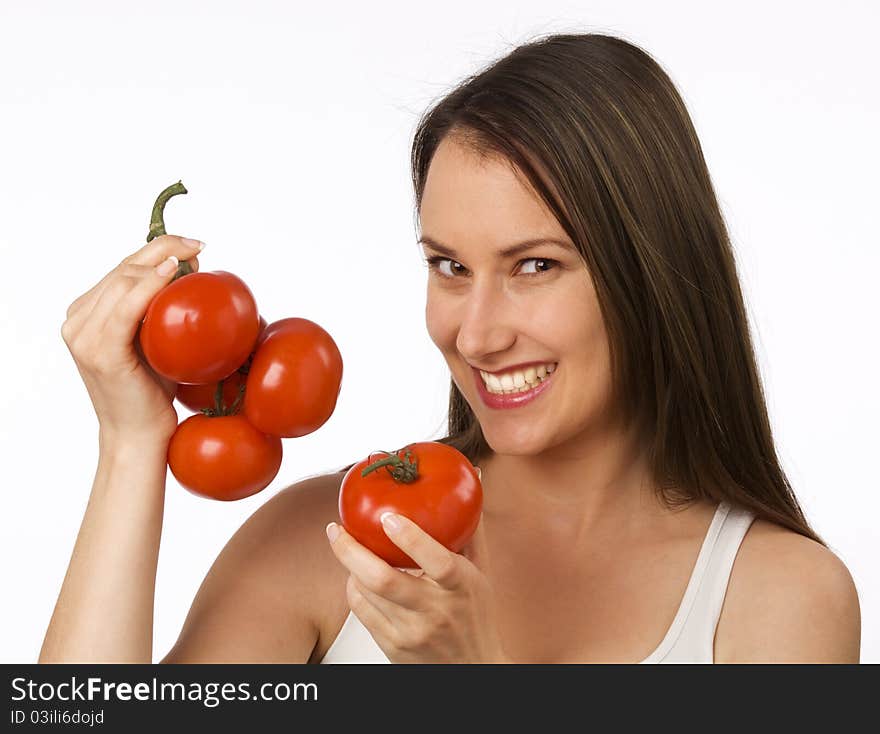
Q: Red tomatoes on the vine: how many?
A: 4